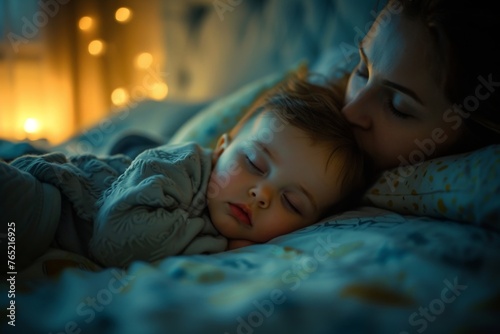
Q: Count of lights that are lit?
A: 7